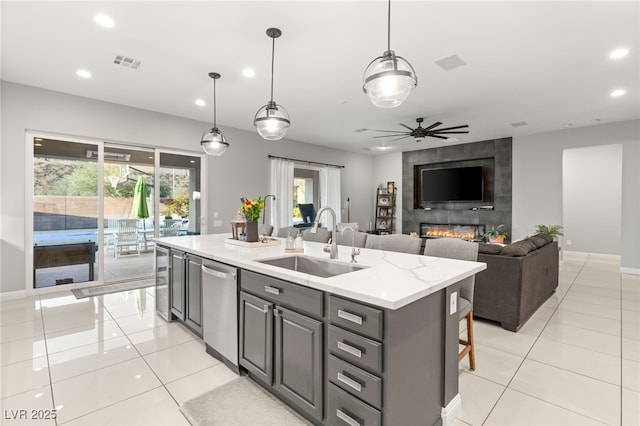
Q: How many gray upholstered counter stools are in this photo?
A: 6